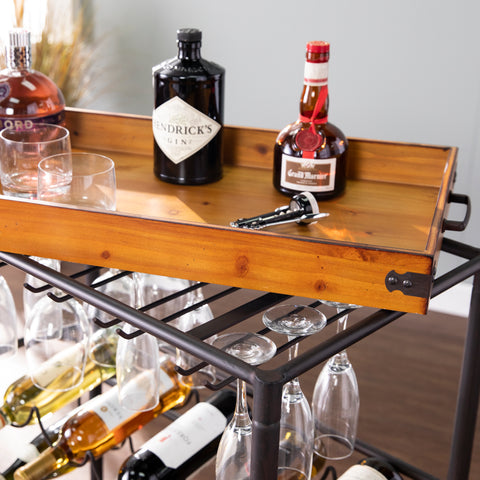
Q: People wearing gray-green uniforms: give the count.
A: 0